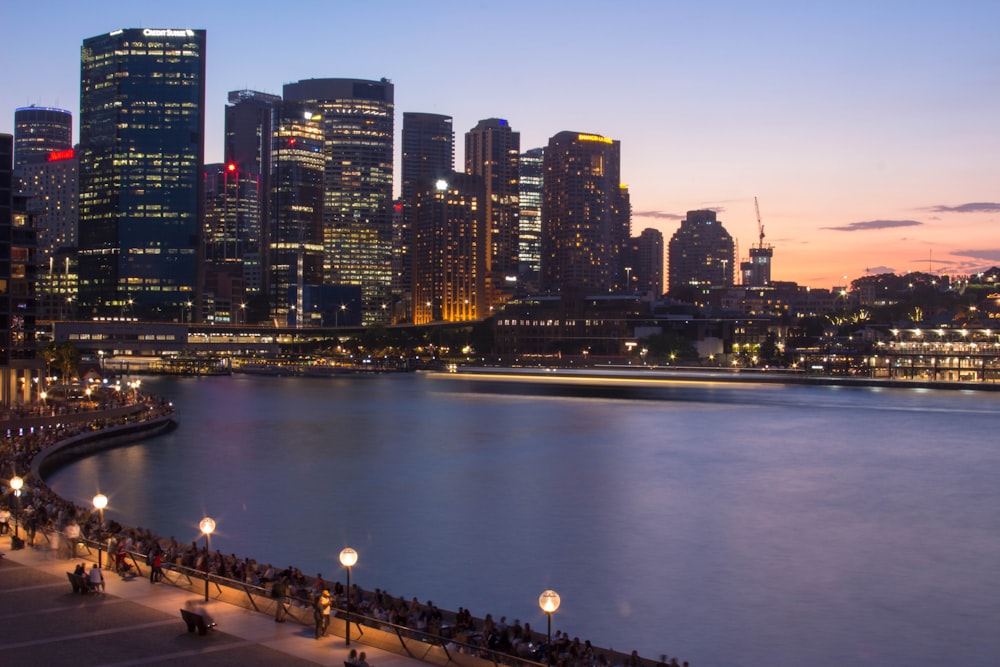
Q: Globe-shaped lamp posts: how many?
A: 5